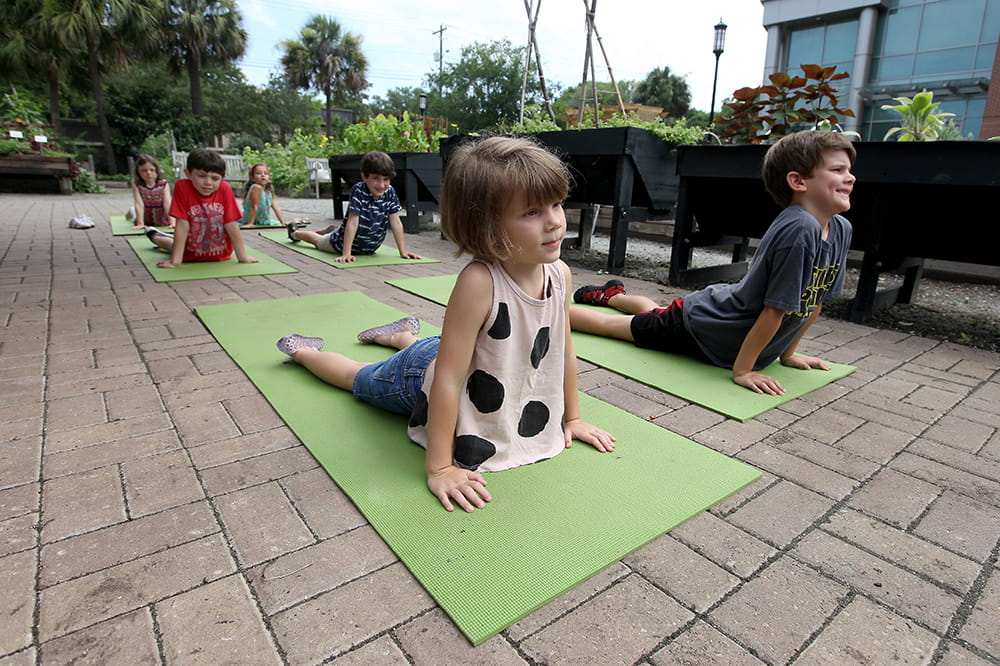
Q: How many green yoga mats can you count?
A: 6